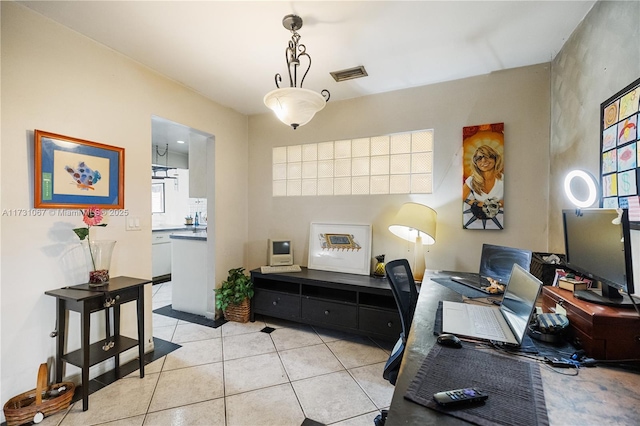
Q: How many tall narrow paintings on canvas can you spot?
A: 1